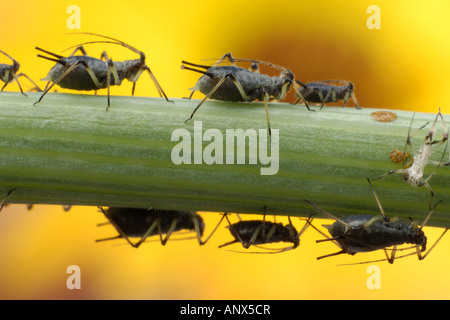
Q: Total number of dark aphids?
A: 7